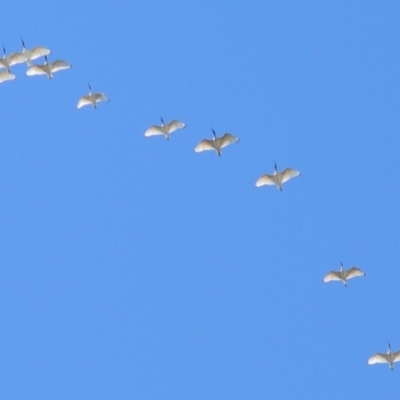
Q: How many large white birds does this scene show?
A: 10